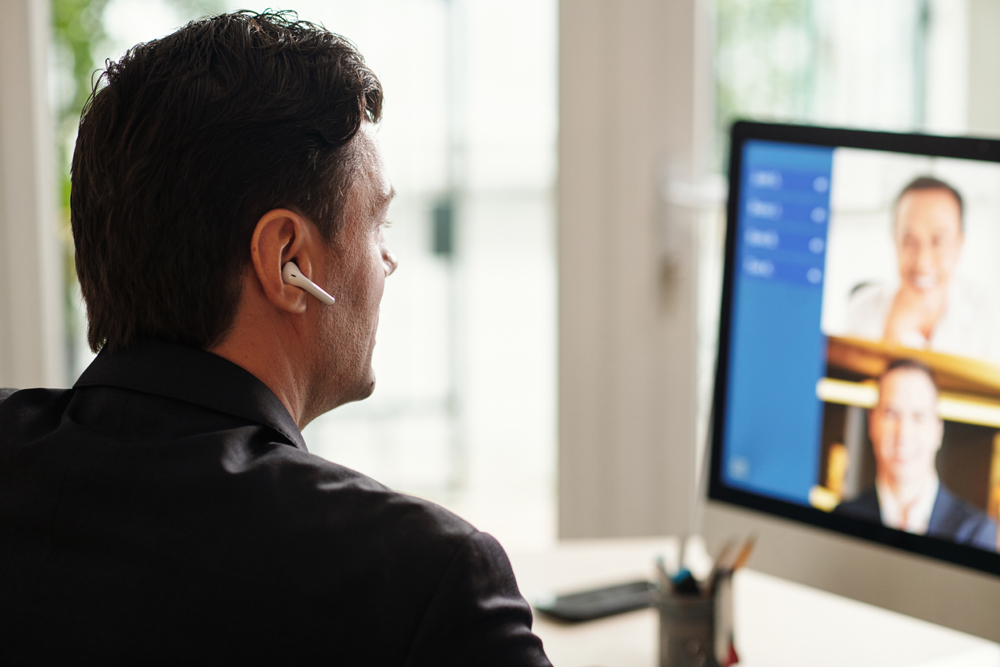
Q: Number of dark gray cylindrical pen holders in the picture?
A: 1